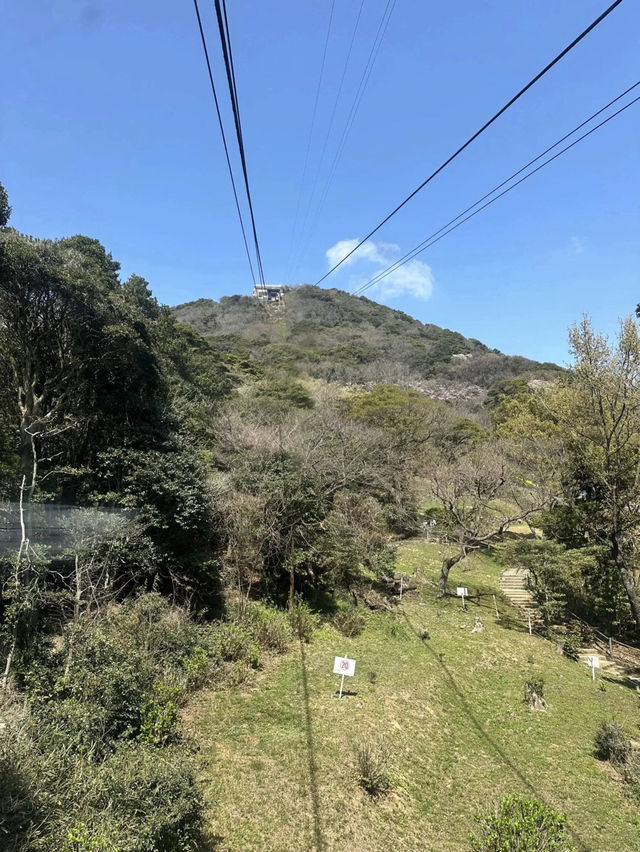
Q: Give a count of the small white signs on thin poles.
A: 3